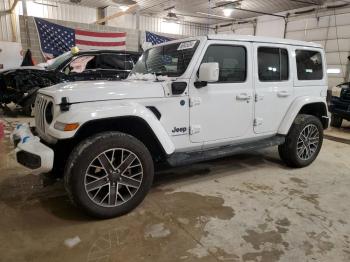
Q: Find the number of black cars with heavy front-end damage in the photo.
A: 1